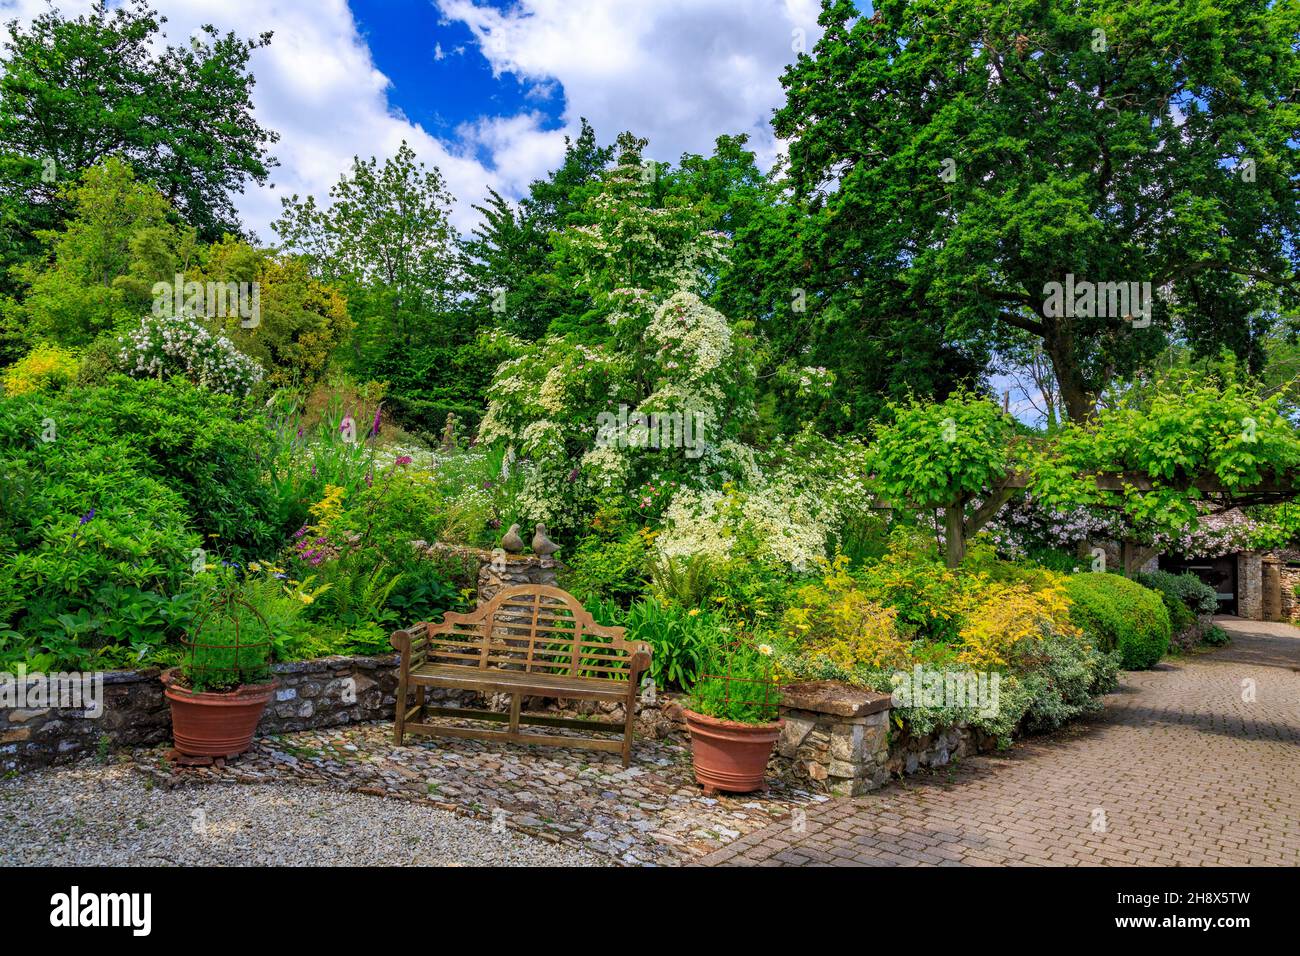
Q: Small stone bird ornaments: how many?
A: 2